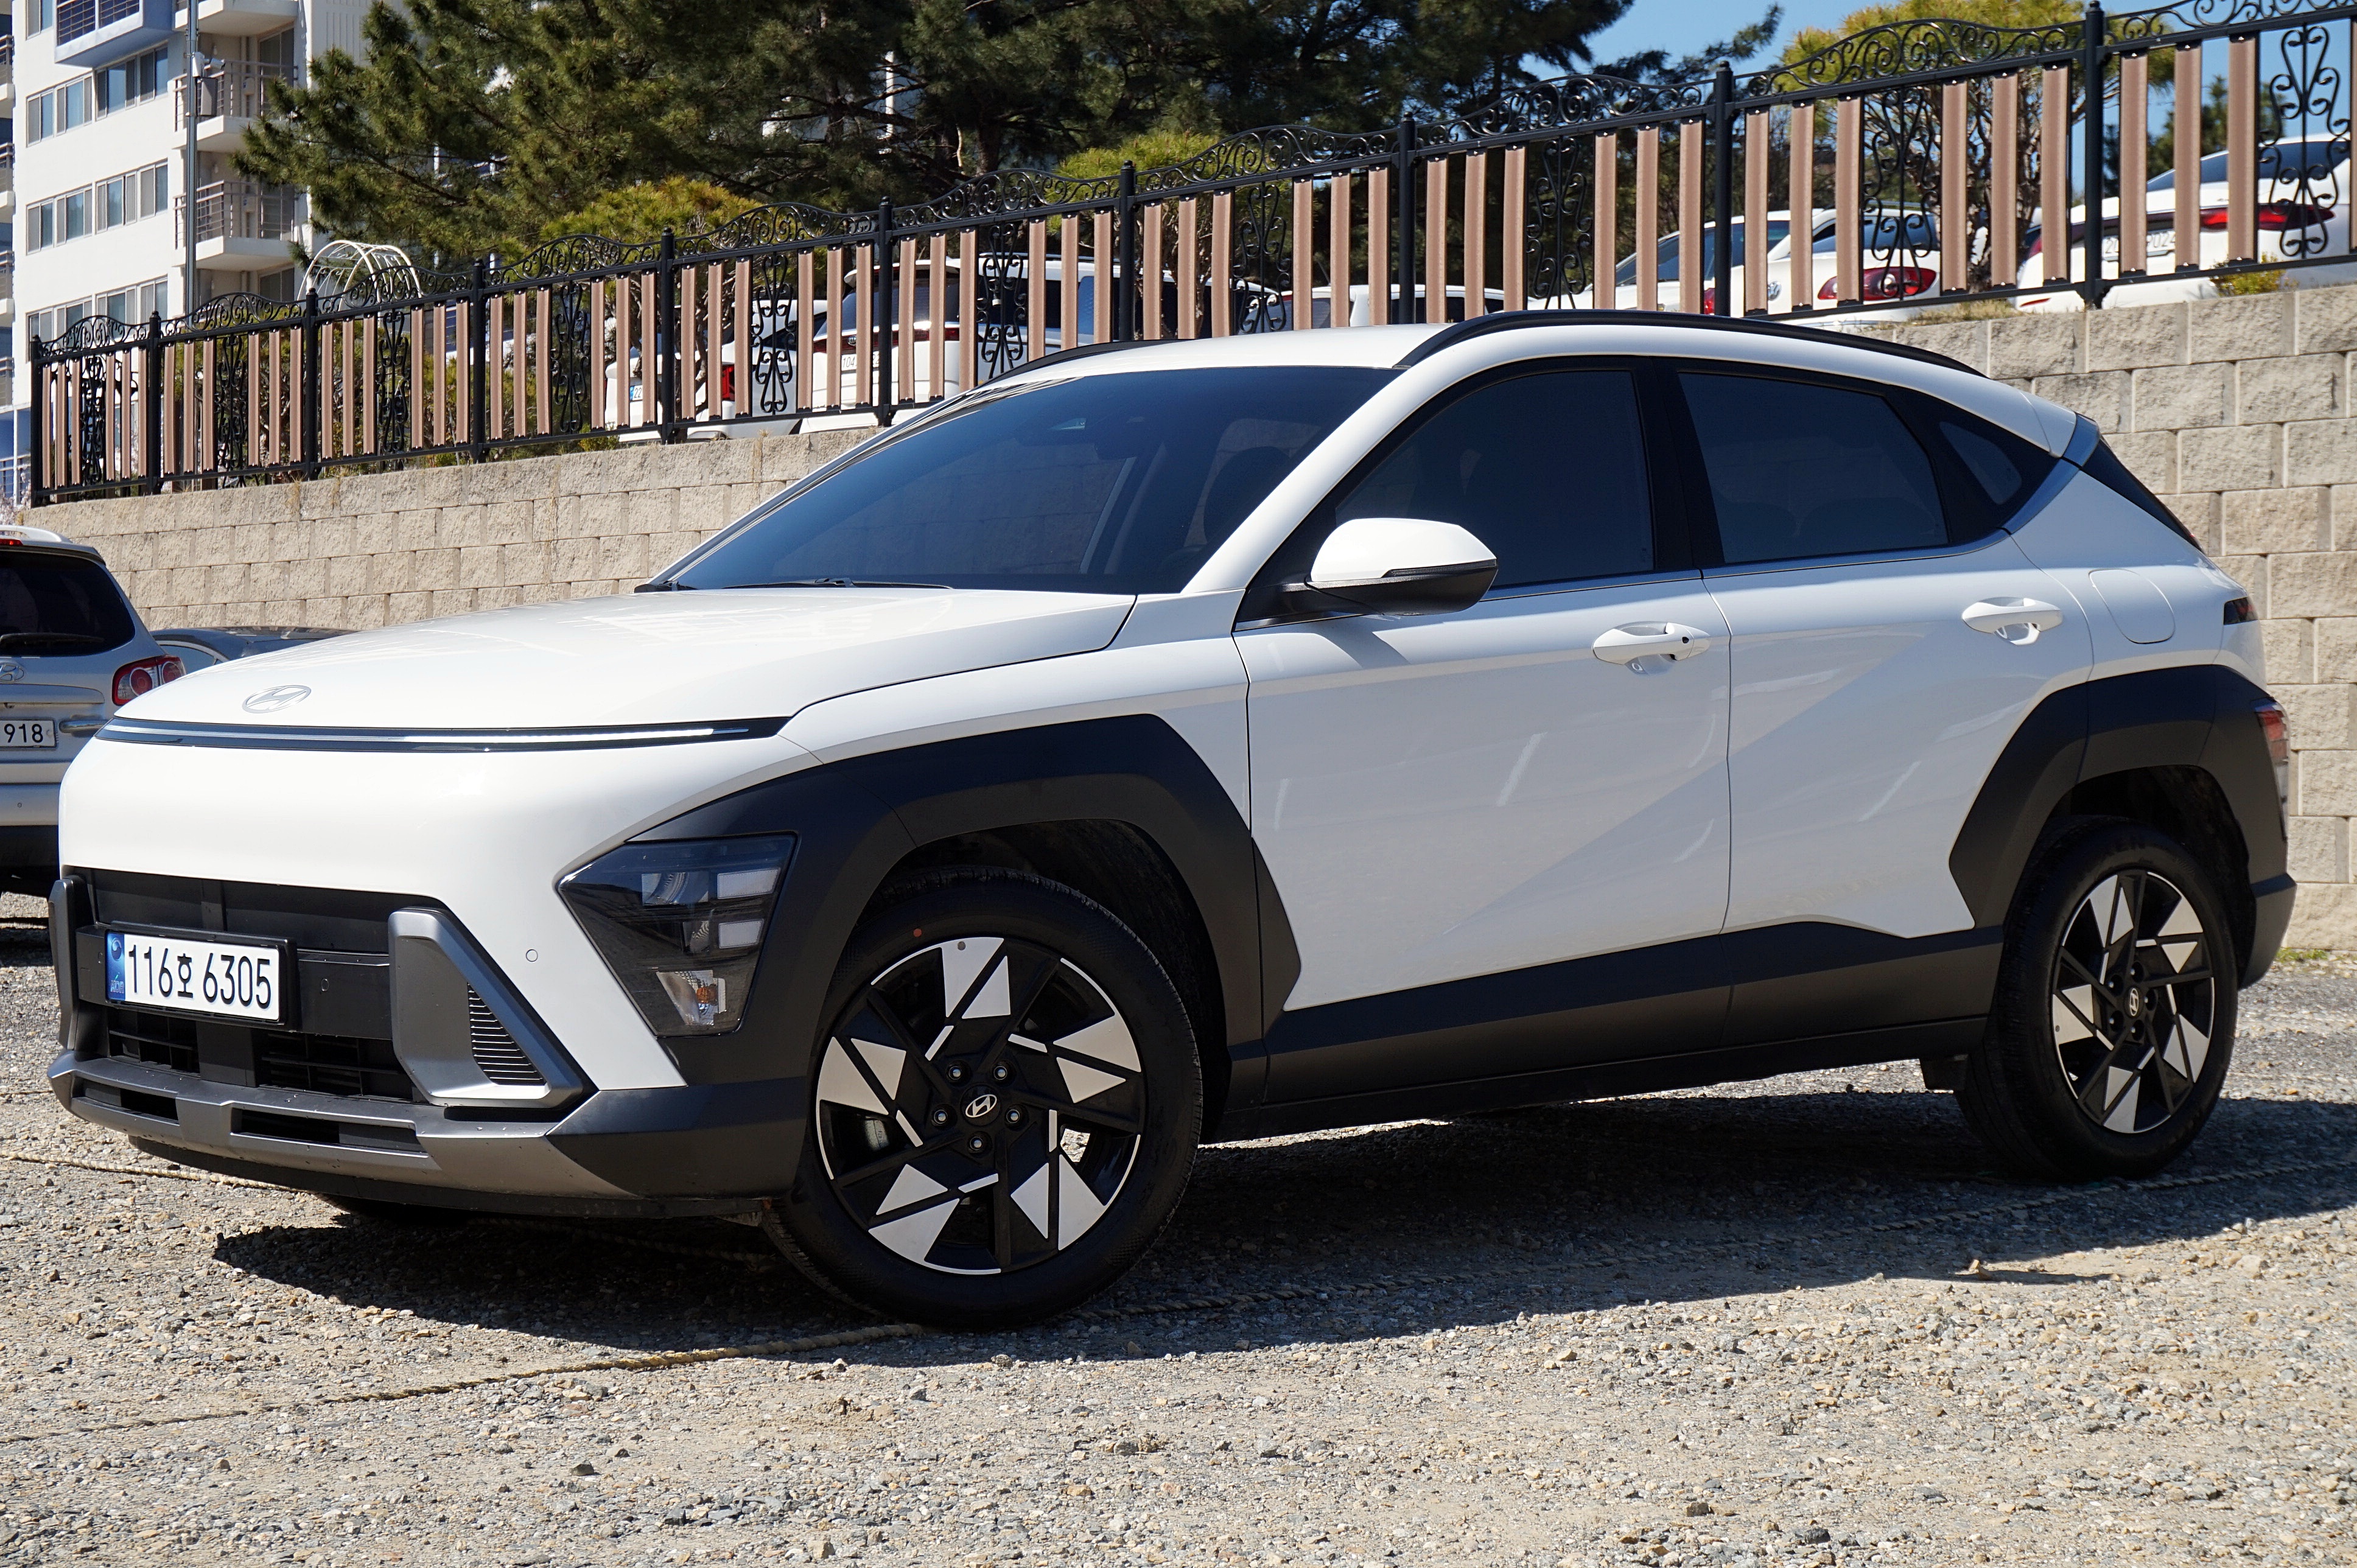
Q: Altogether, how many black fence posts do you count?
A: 10